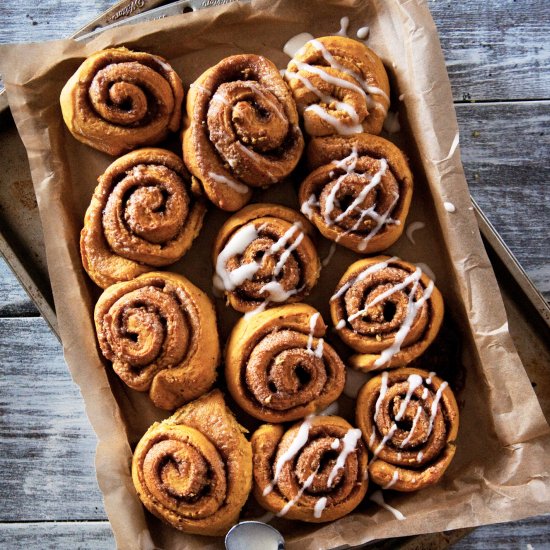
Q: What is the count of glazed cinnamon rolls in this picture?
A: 8